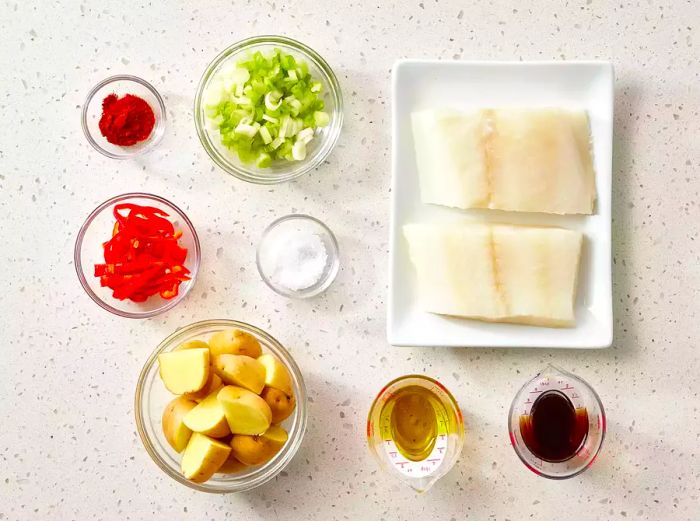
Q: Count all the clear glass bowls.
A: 5